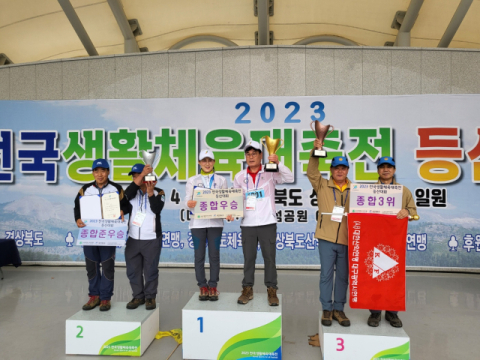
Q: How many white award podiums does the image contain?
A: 3